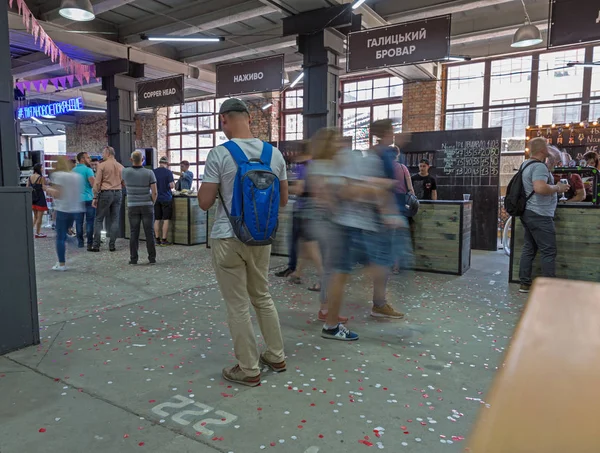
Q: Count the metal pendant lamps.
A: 2